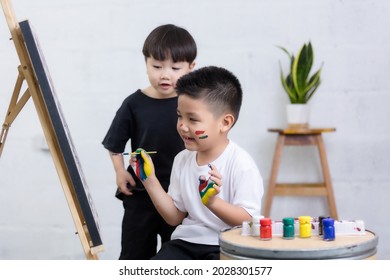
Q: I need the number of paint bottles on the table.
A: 6